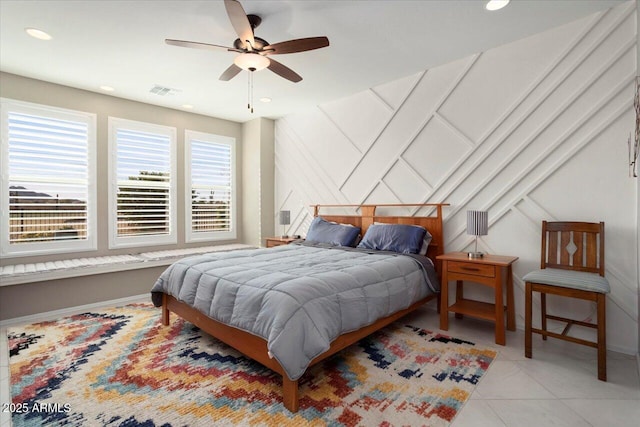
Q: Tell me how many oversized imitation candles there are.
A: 0